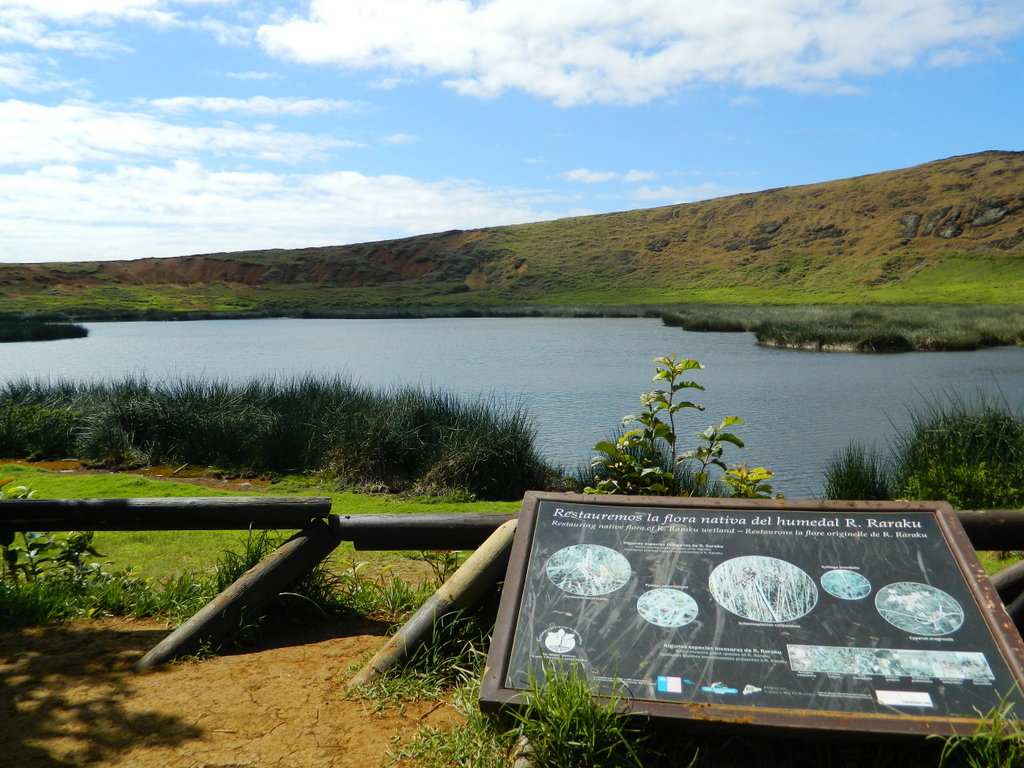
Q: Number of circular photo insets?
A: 5